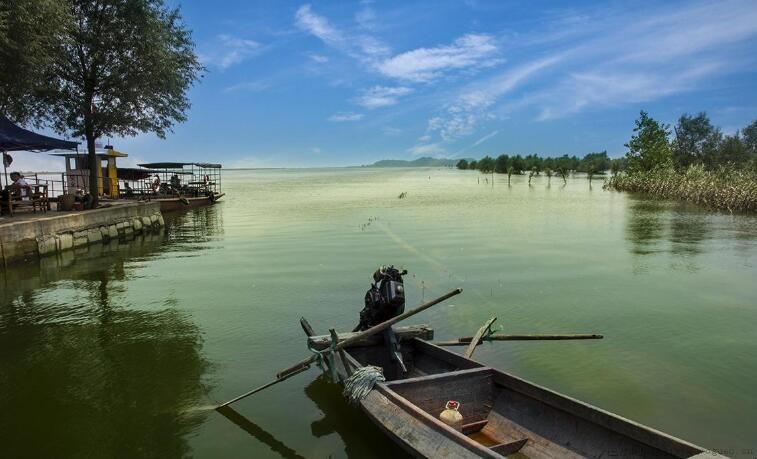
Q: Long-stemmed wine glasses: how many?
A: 0